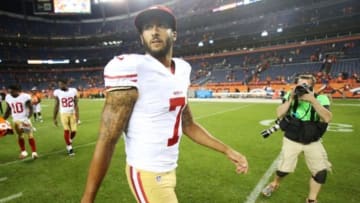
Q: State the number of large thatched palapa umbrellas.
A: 0